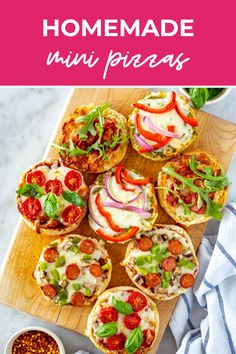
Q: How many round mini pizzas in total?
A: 8